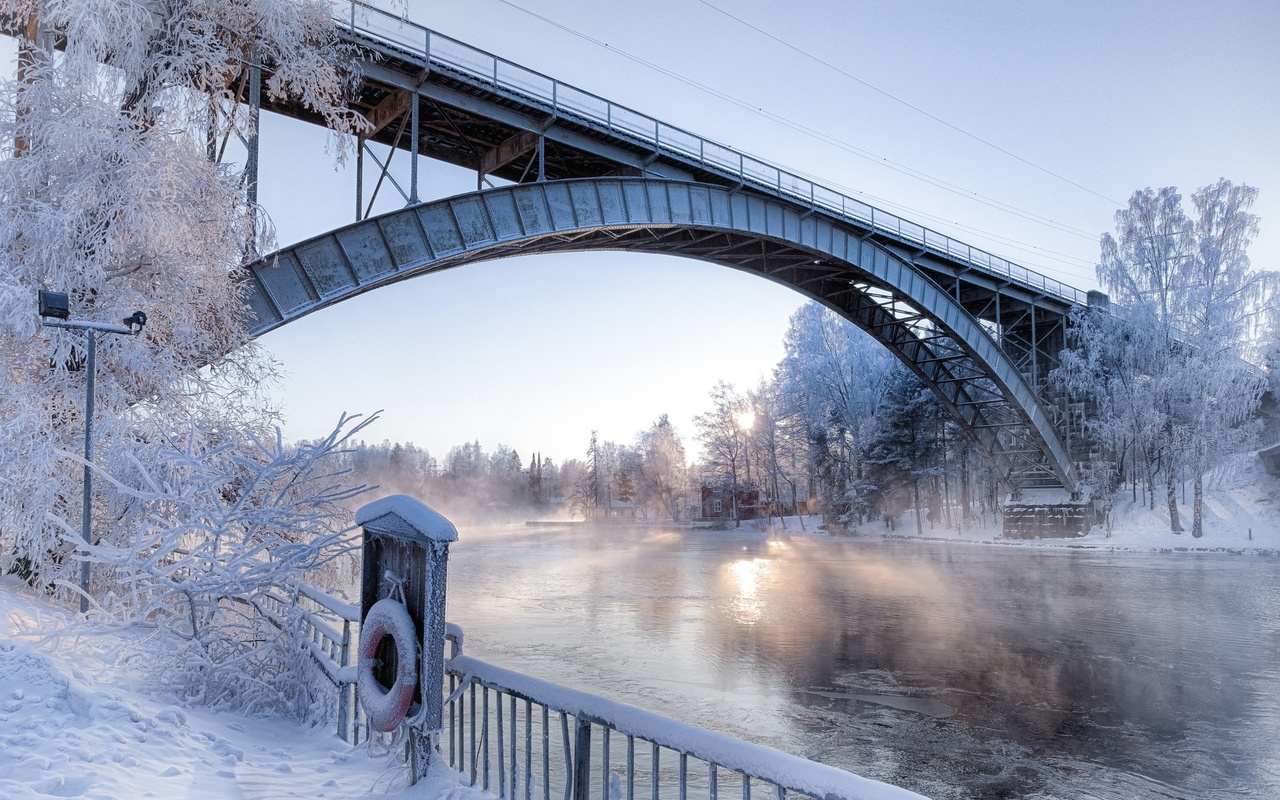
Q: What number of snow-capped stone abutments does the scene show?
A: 1